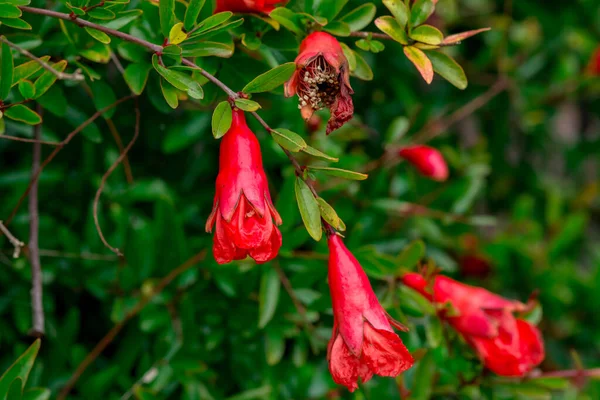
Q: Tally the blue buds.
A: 0